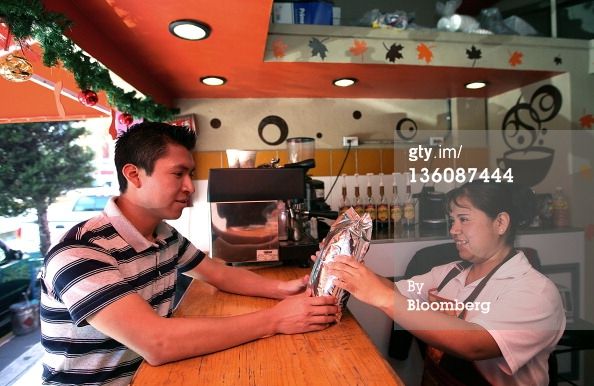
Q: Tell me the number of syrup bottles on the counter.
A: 6